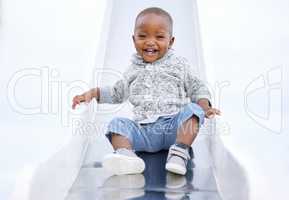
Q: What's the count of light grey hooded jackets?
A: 1